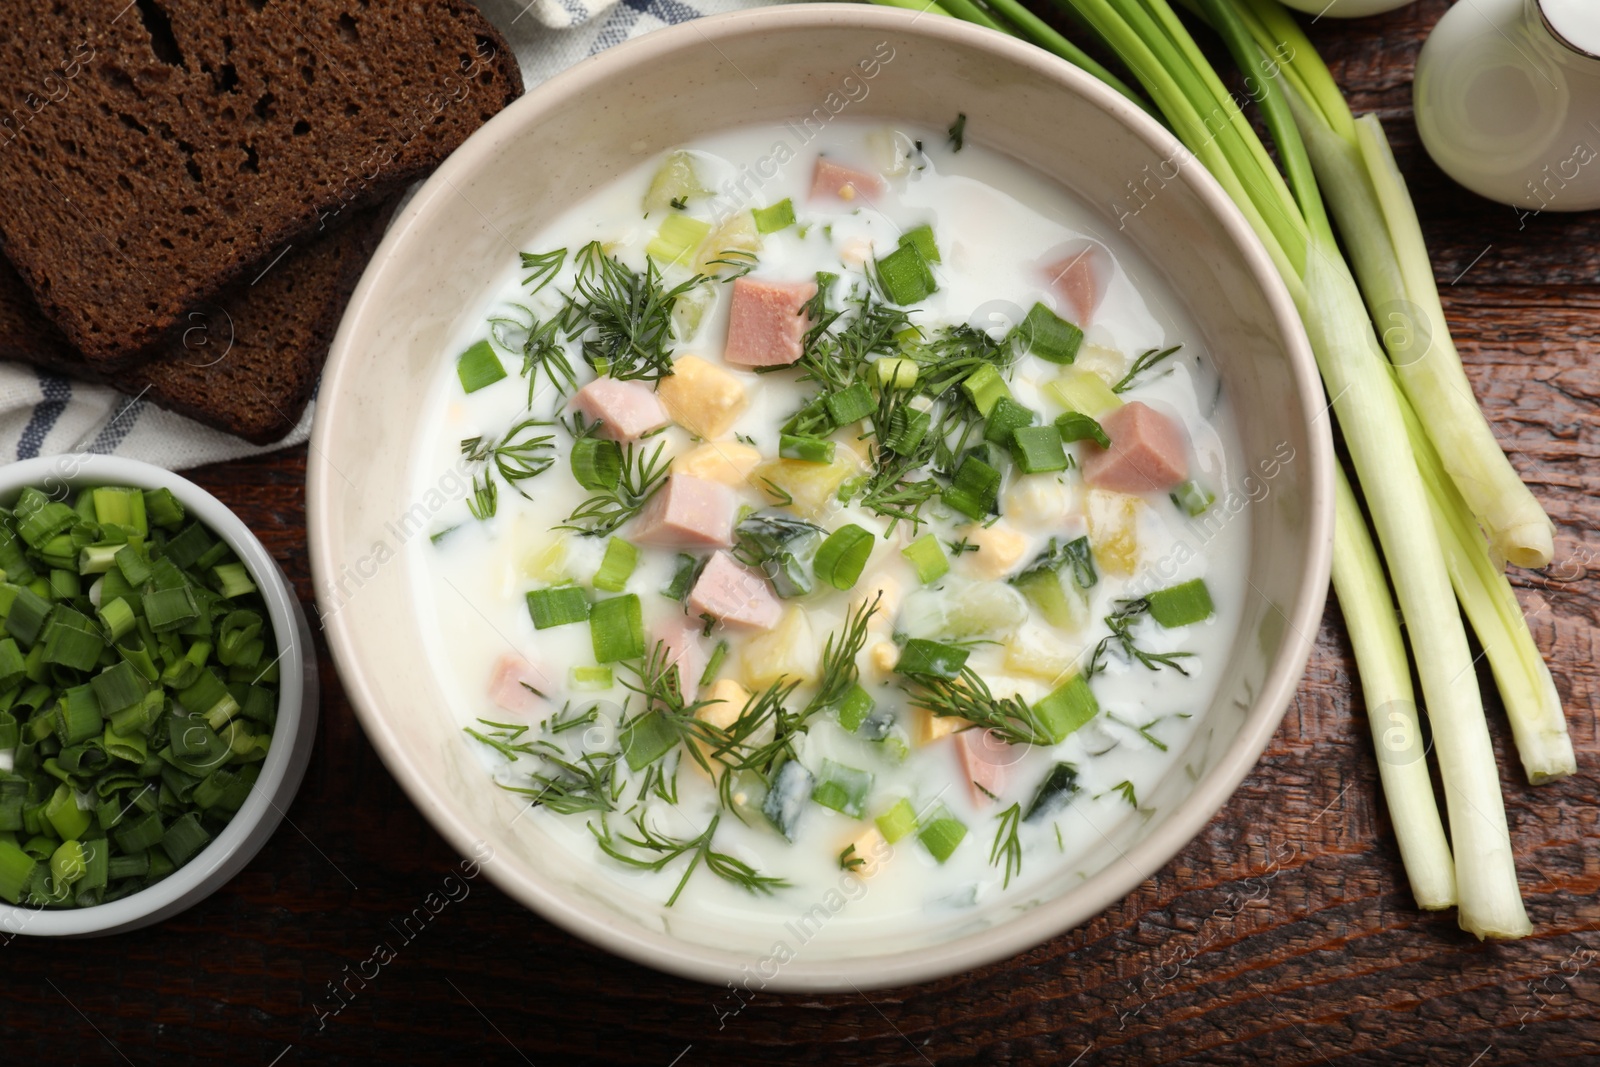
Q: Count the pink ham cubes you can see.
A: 10